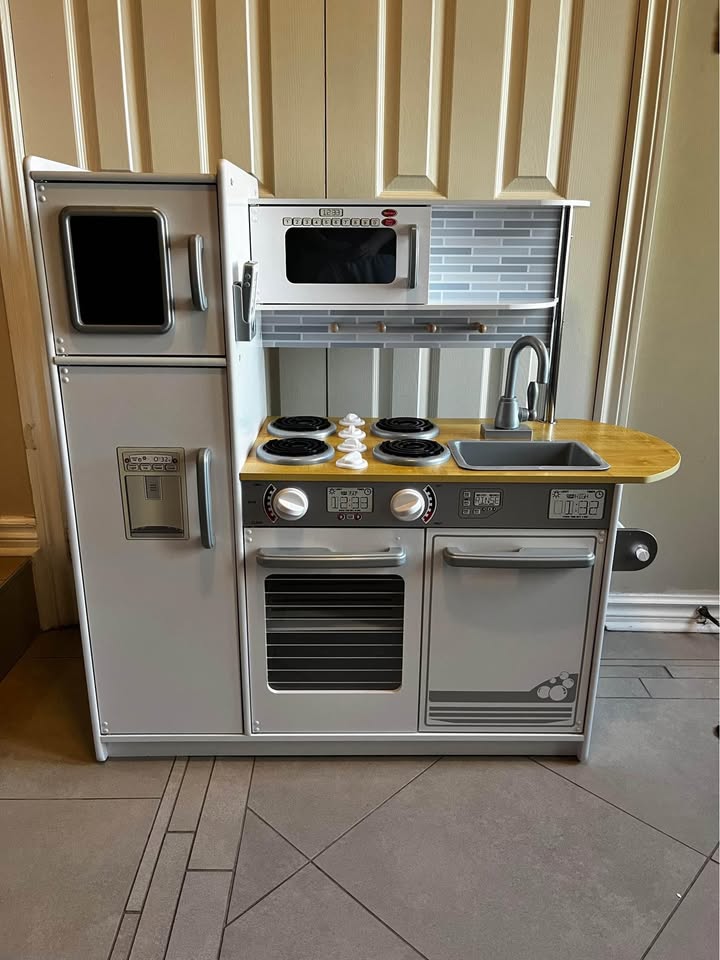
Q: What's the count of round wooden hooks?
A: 4